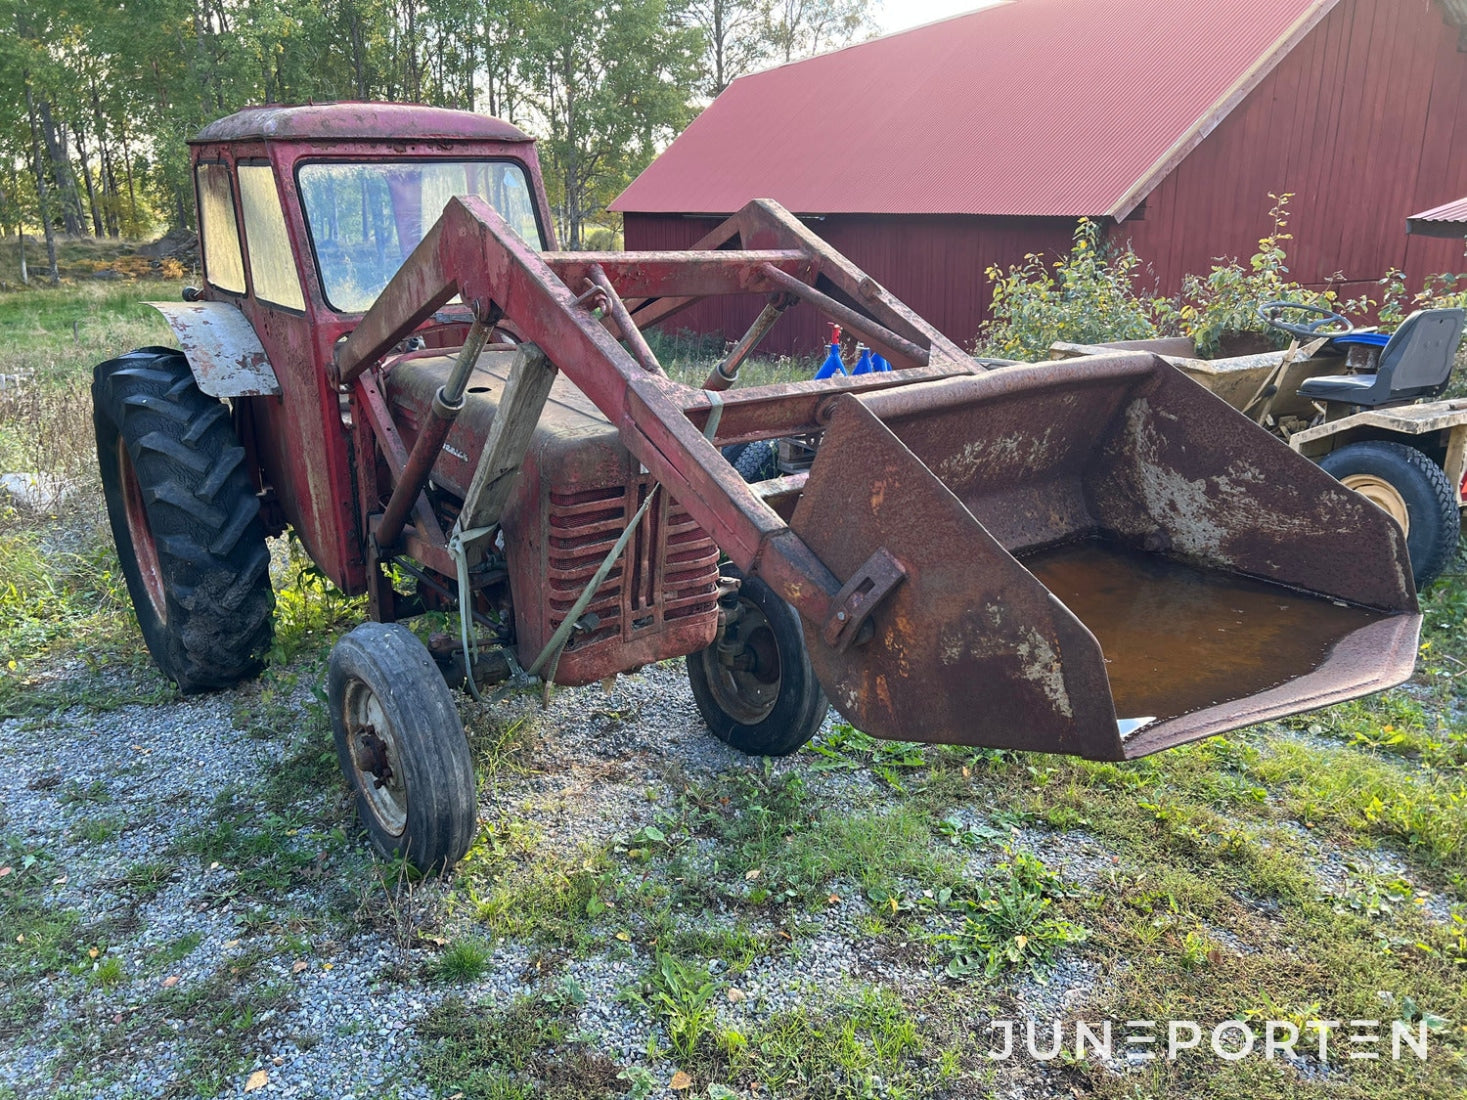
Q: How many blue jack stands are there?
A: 3